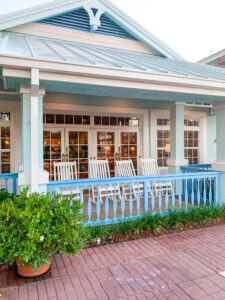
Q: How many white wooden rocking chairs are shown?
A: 4